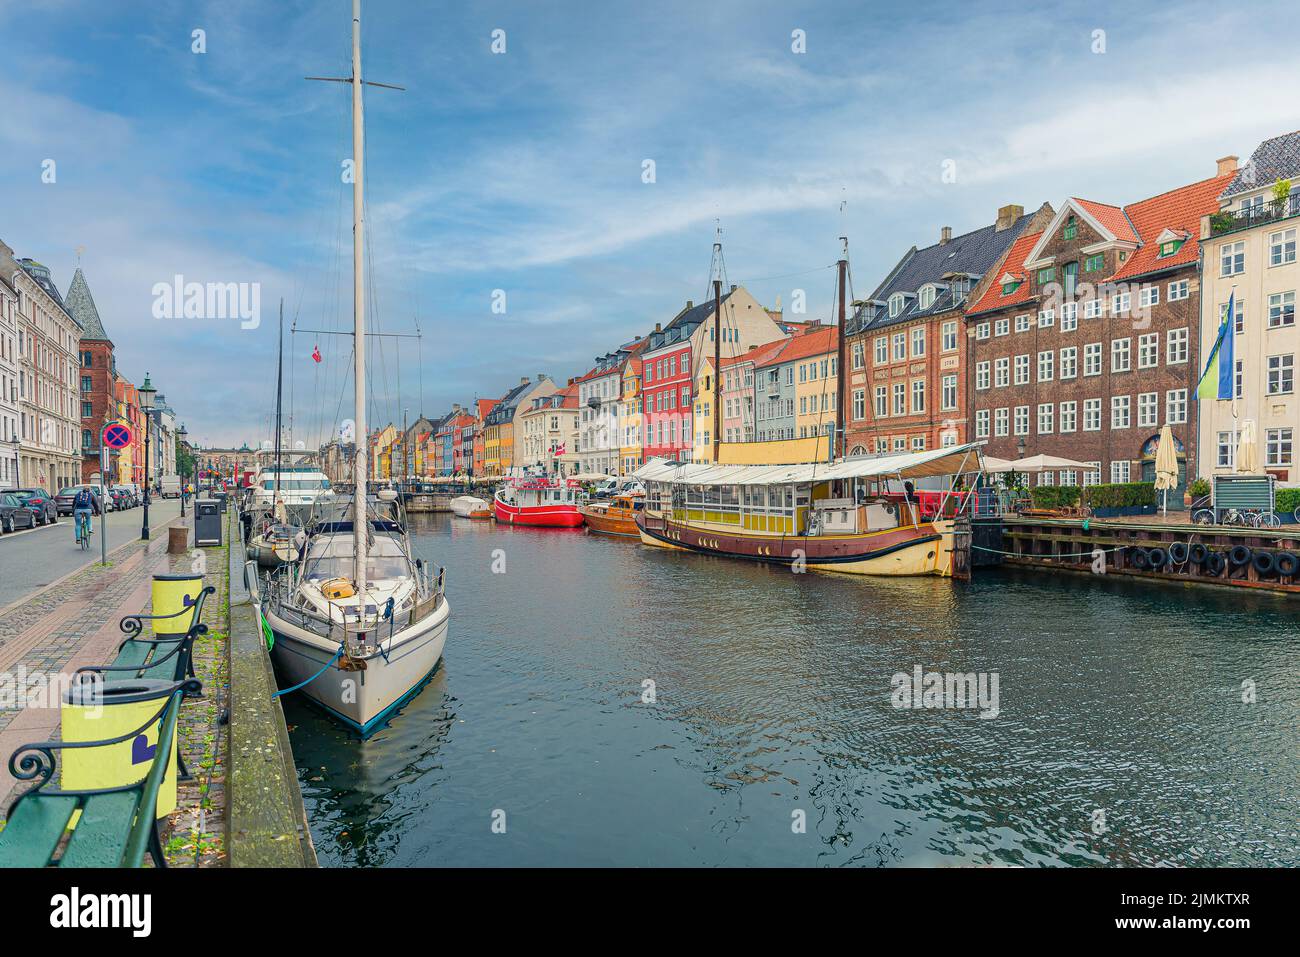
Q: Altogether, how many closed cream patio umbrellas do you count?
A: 2